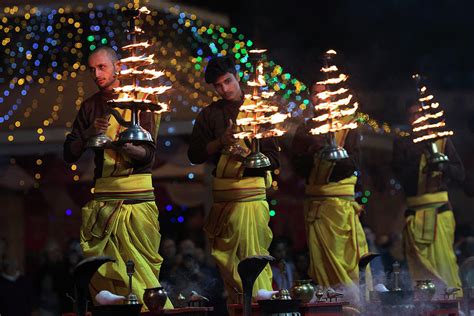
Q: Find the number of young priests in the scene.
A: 4